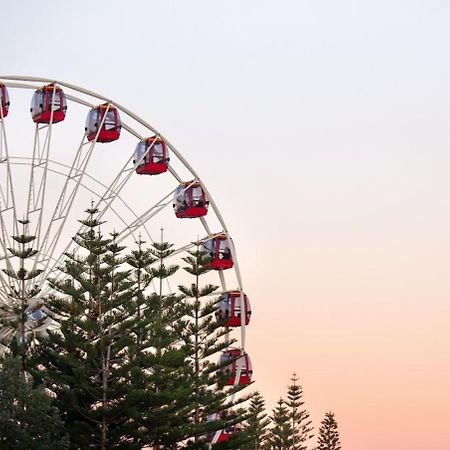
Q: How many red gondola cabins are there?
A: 9